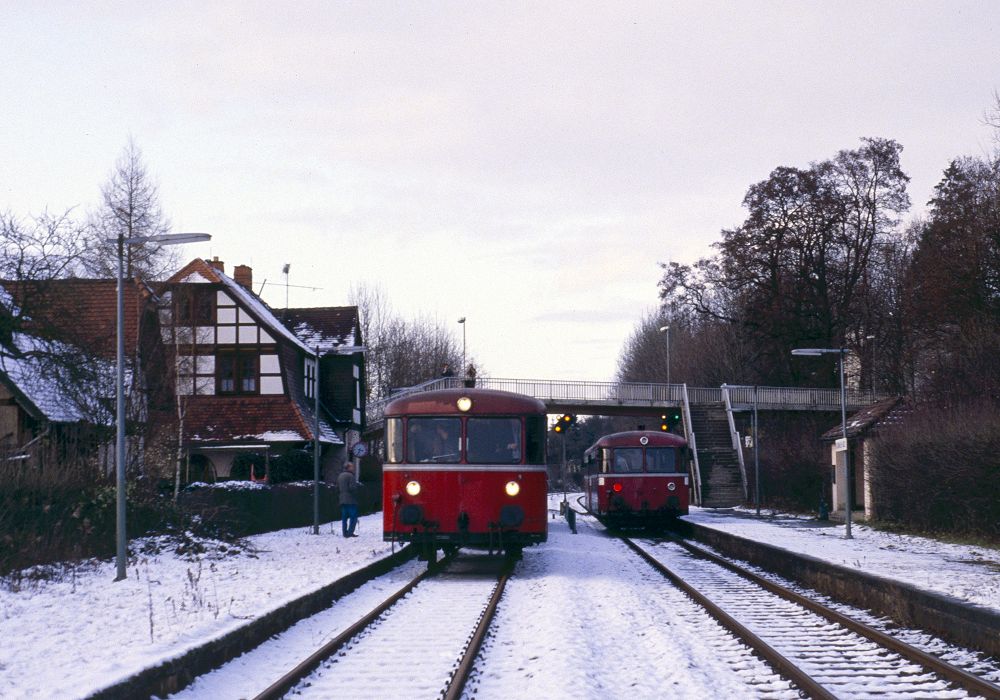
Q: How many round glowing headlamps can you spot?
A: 3